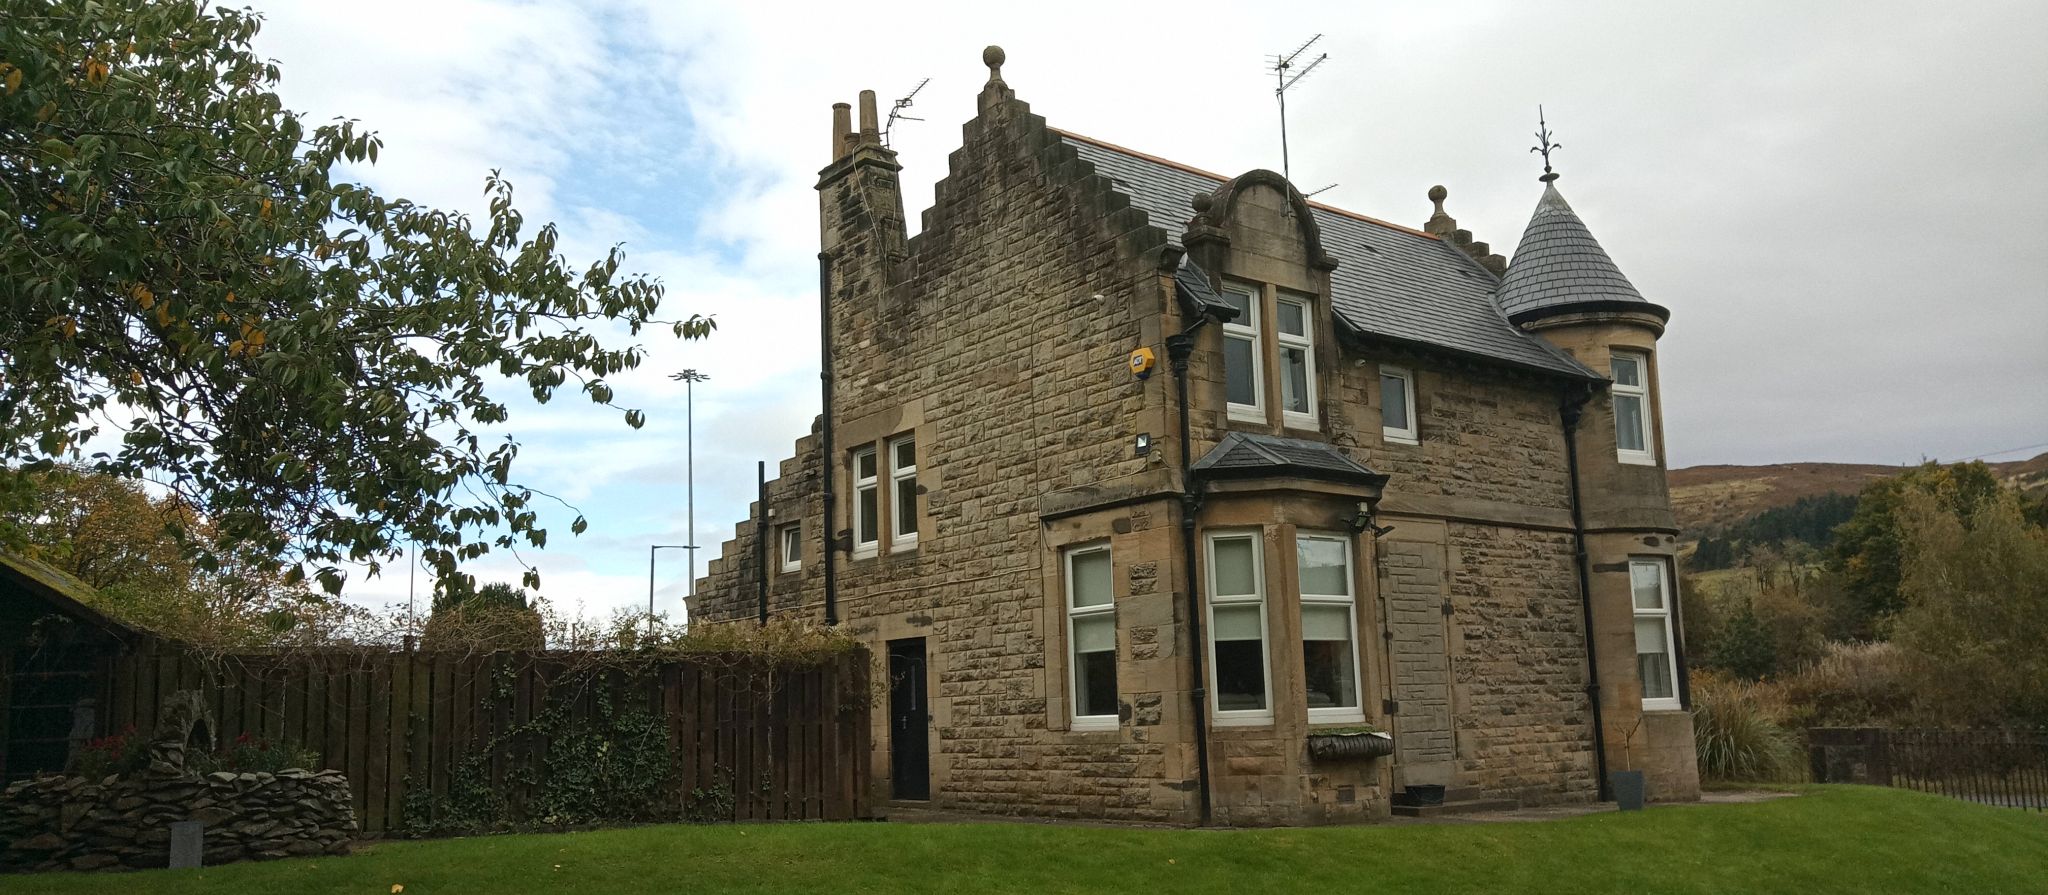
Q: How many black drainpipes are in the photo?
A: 4